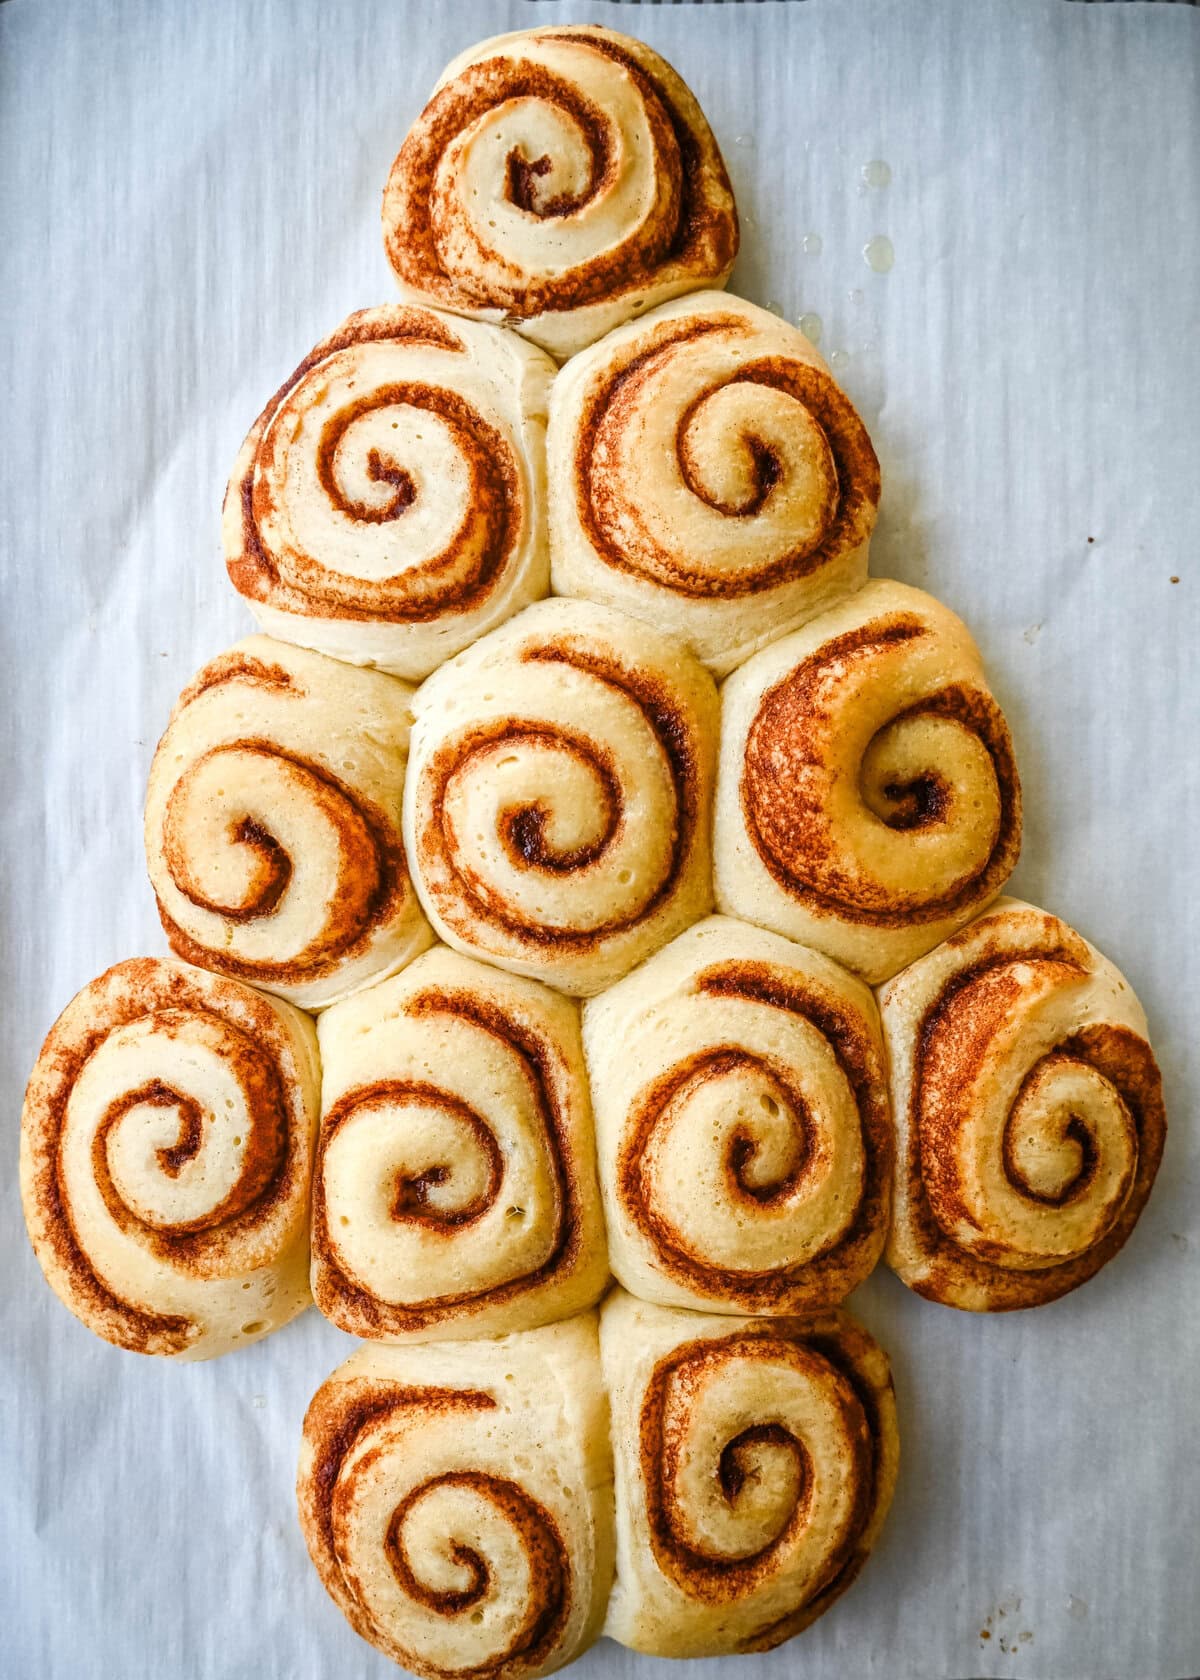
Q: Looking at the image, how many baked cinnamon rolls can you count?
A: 12